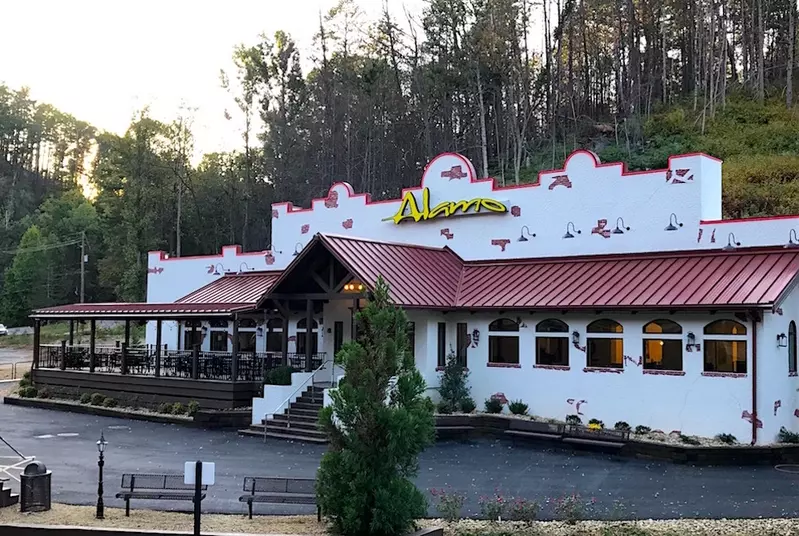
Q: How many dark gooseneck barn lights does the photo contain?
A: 10